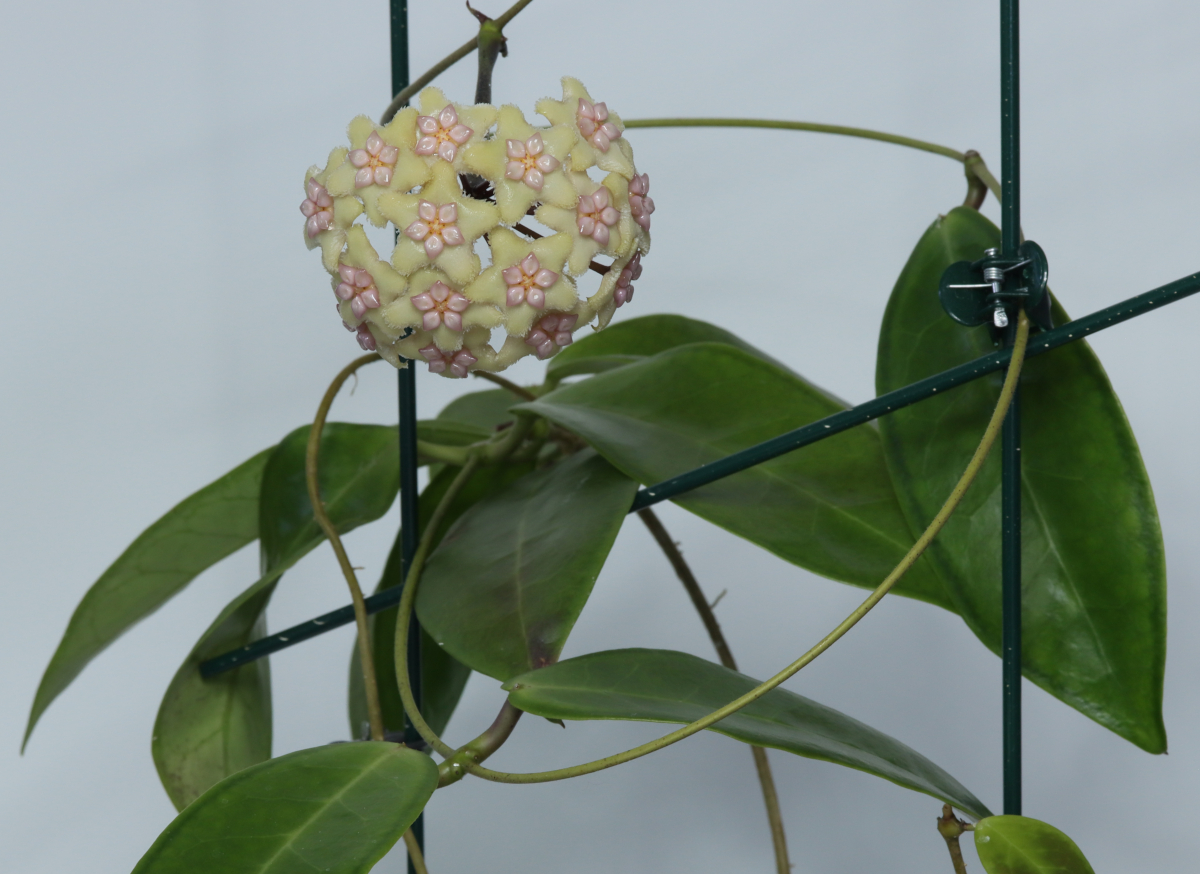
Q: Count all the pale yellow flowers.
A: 15